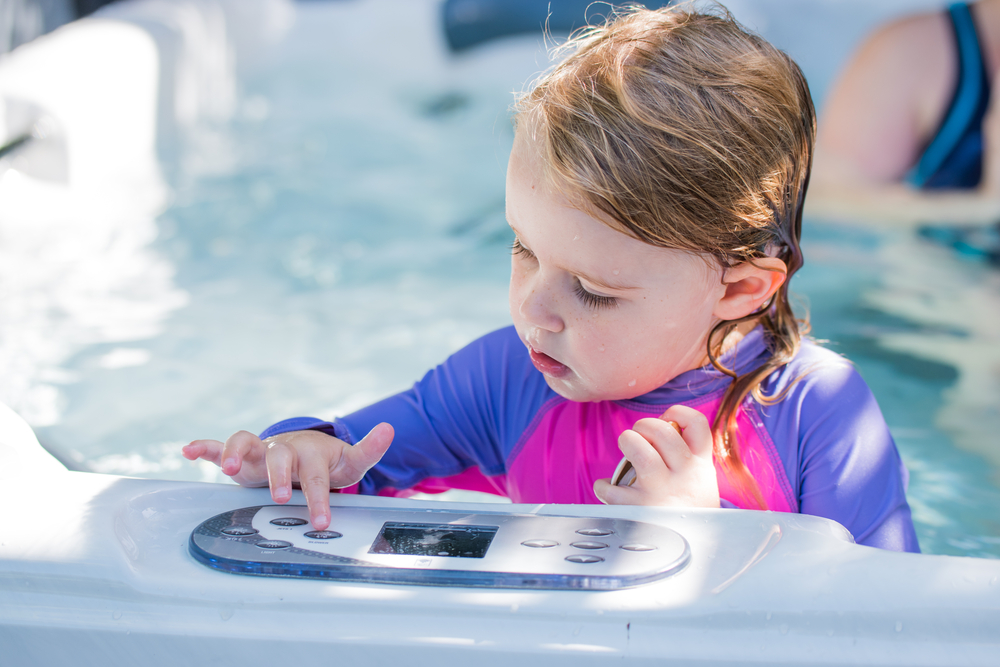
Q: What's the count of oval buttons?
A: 9